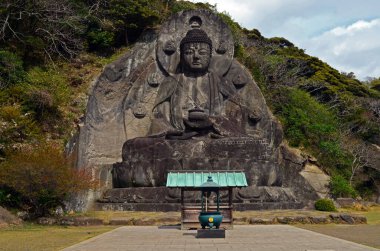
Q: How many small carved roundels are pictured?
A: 7